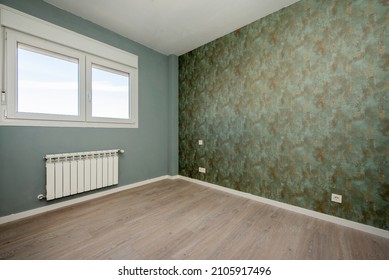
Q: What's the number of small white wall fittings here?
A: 3